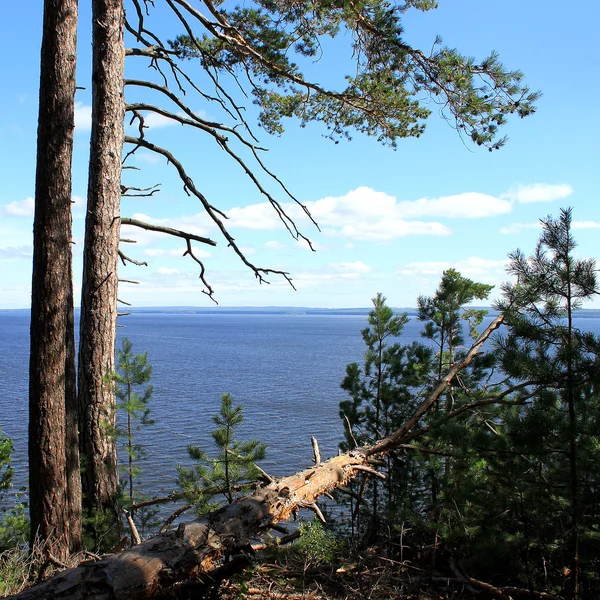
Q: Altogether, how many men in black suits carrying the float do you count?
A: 0